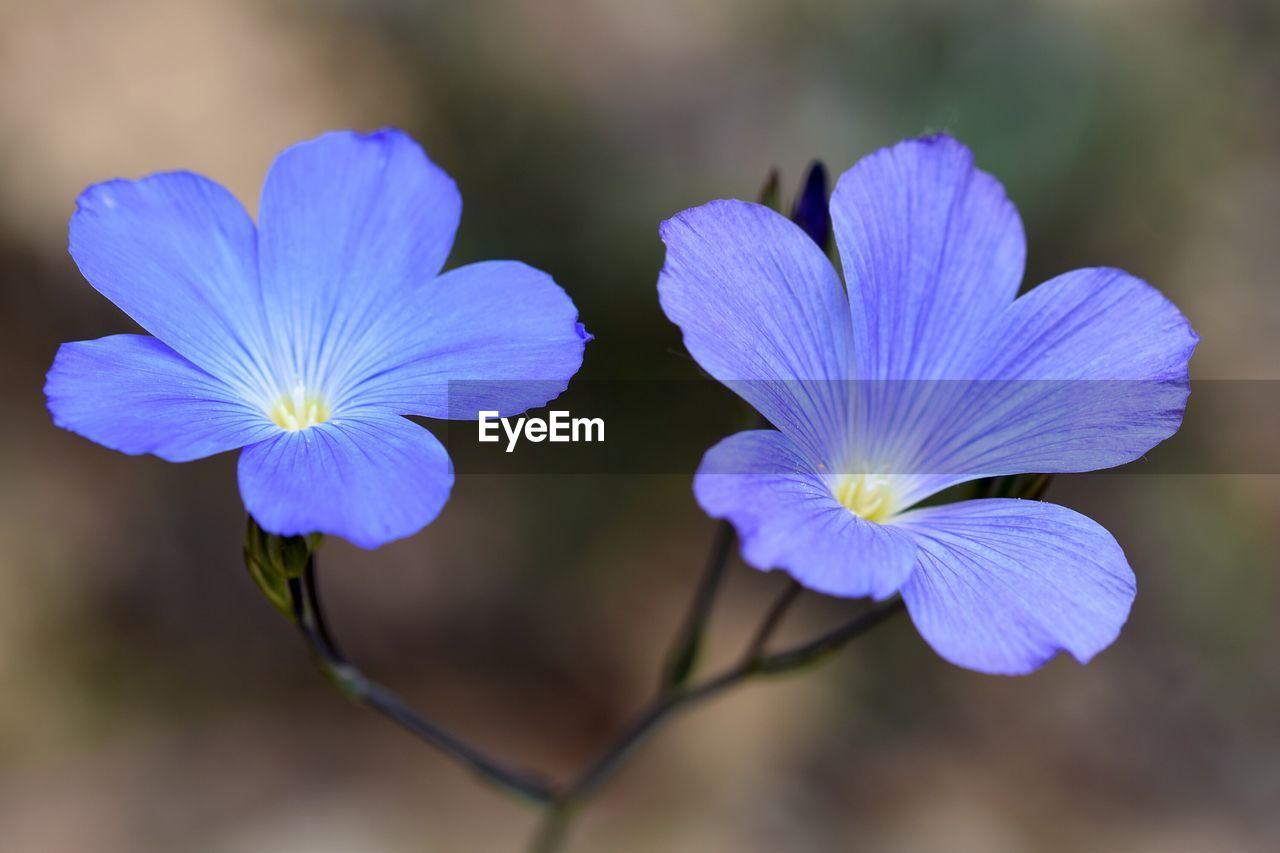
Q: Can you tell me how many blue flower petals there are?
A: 10